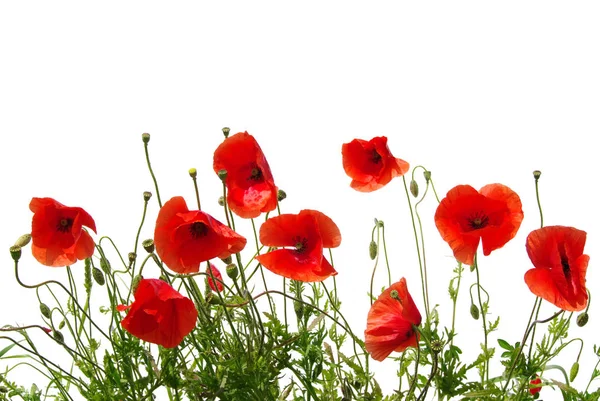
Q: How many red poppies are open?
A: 9